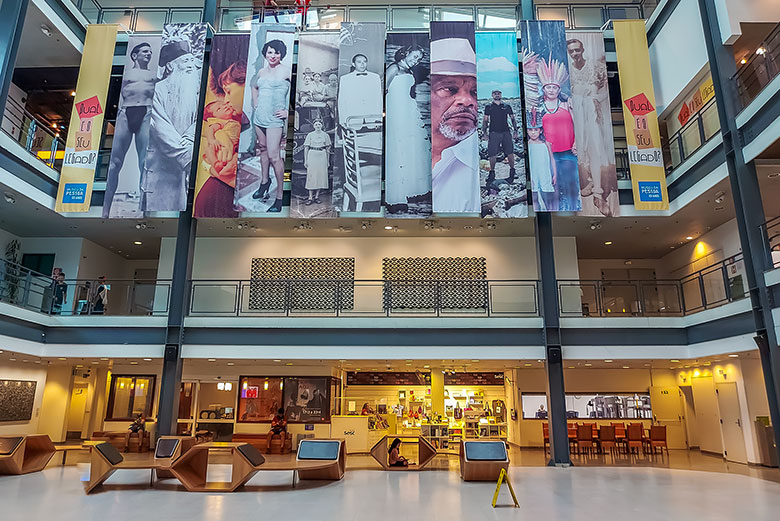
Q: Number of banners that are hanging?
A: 13